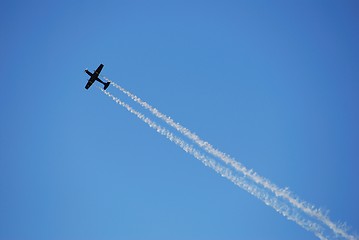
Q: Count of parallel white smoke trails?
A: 2